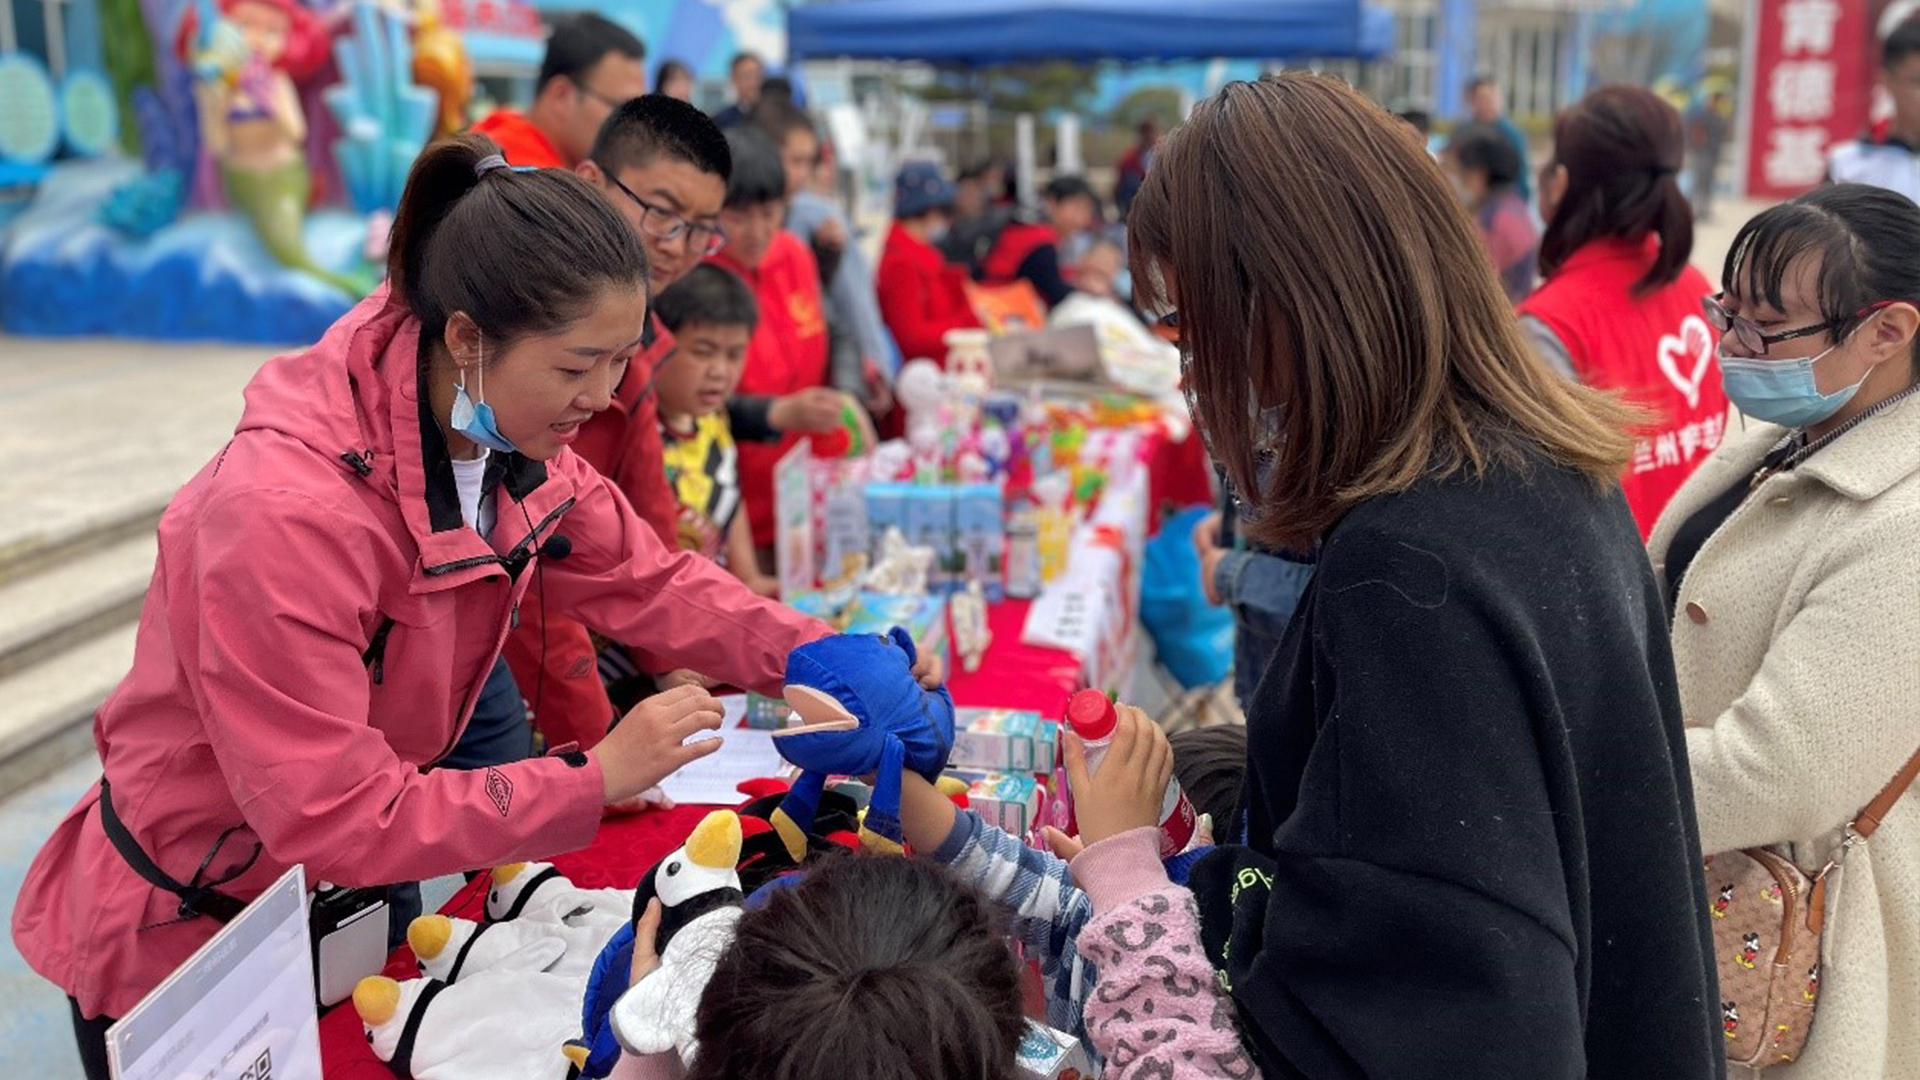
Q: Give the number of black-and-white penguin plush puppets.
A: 4